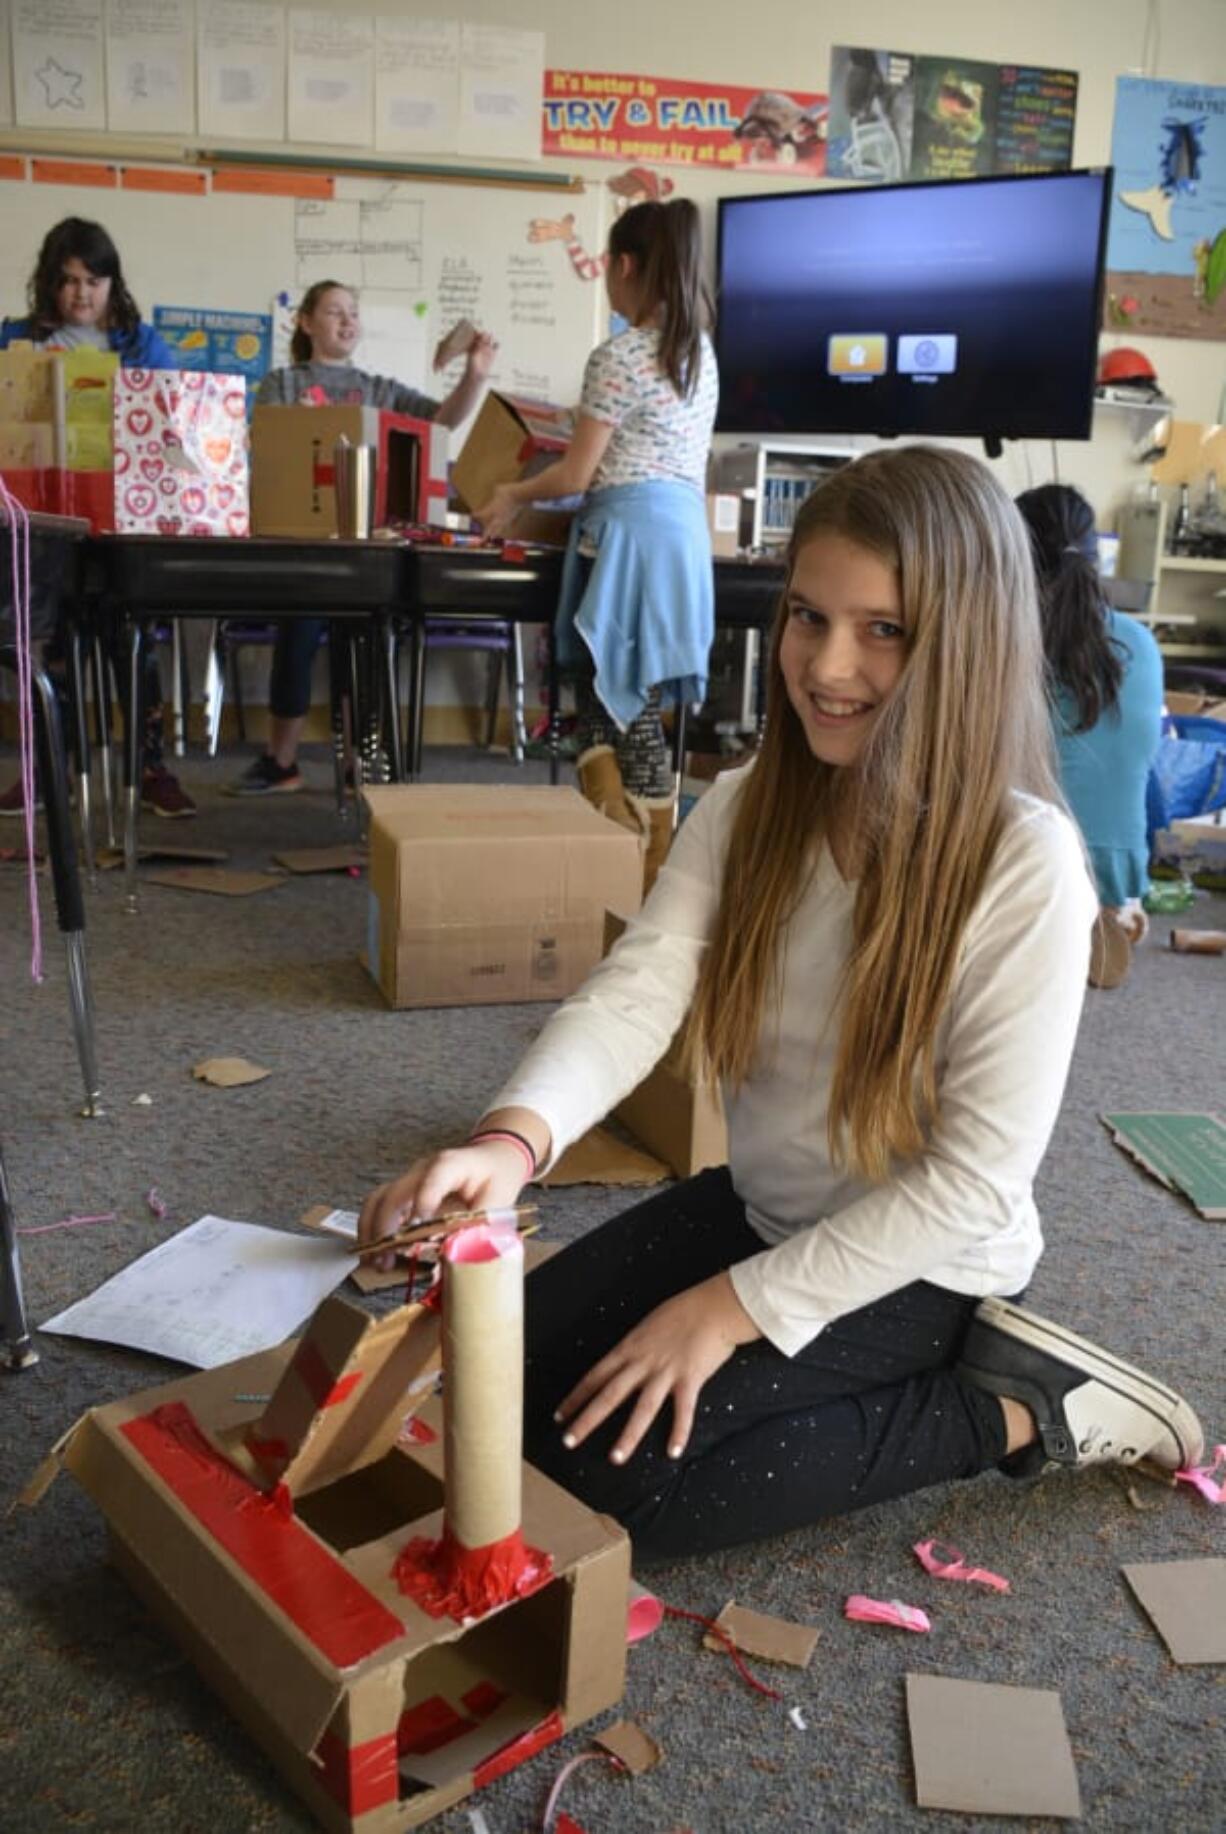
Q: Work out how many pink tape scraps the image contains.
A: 3